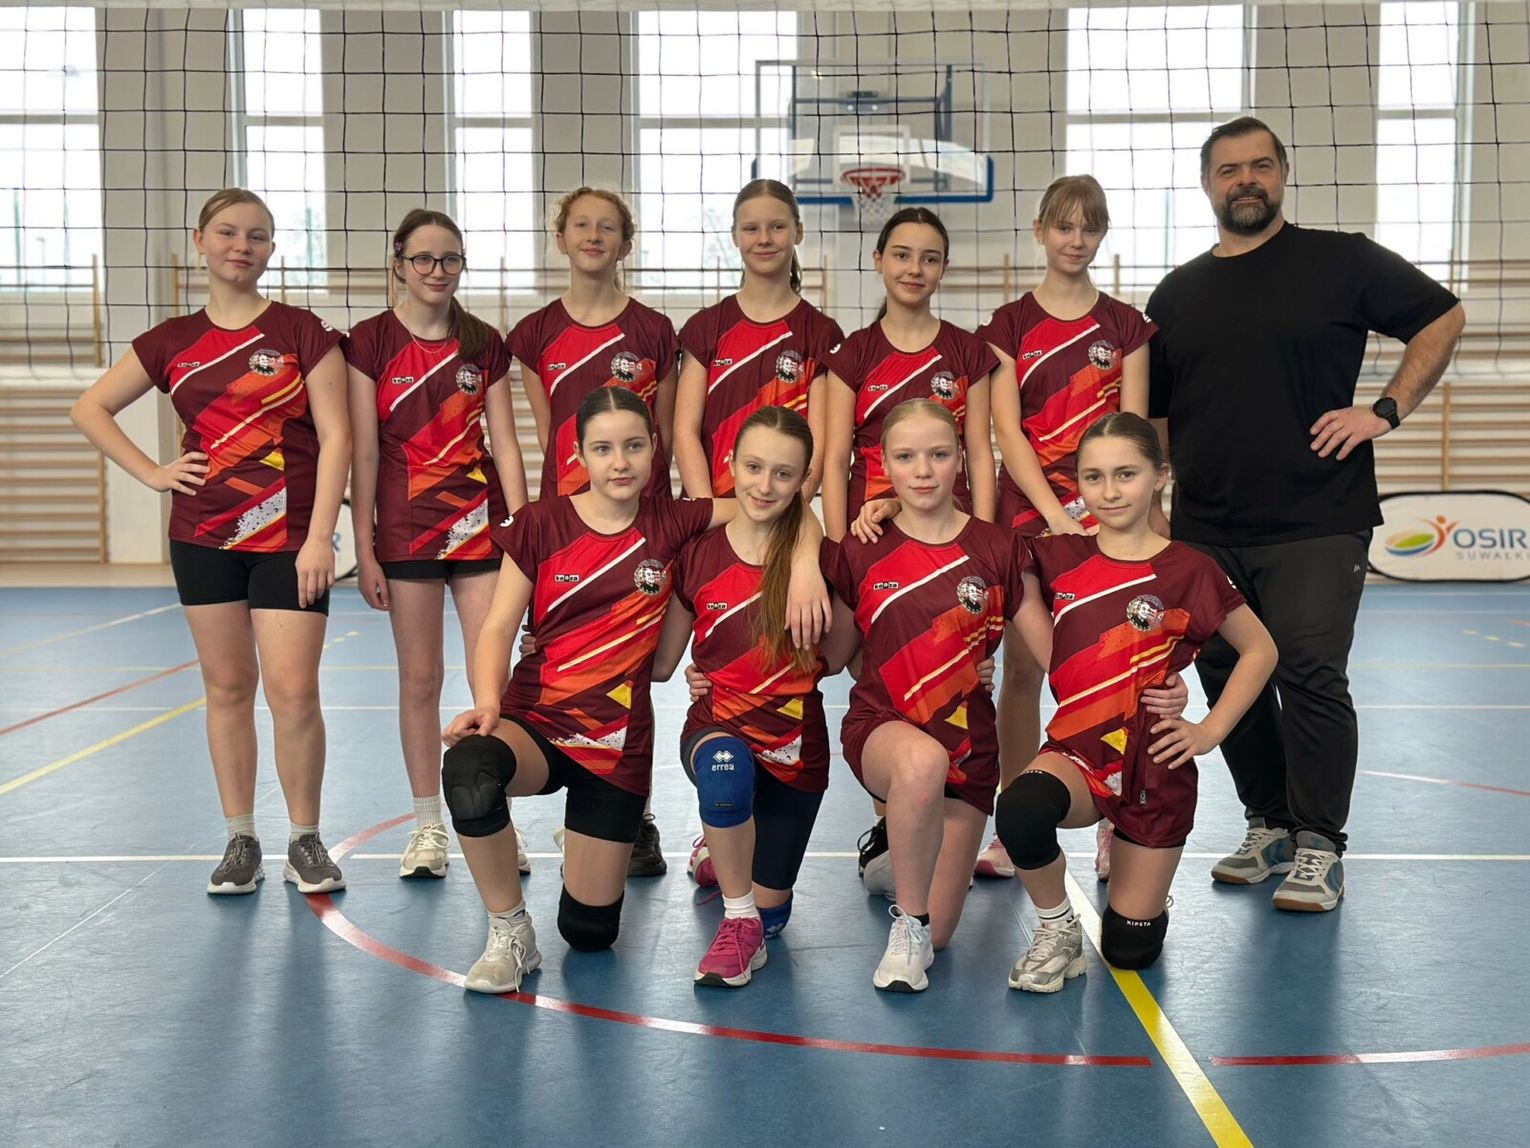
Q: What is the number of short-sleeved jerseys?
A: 10